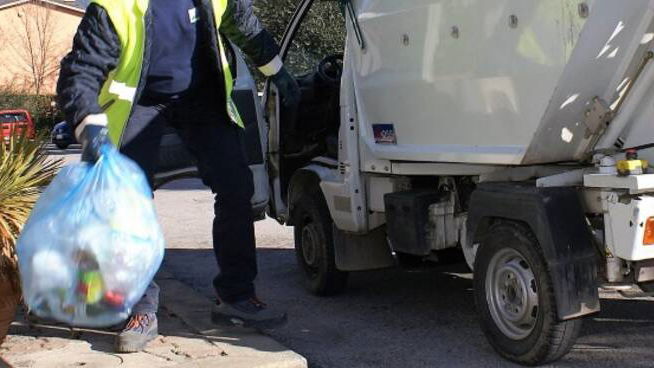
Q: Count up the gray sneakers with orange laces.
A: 2